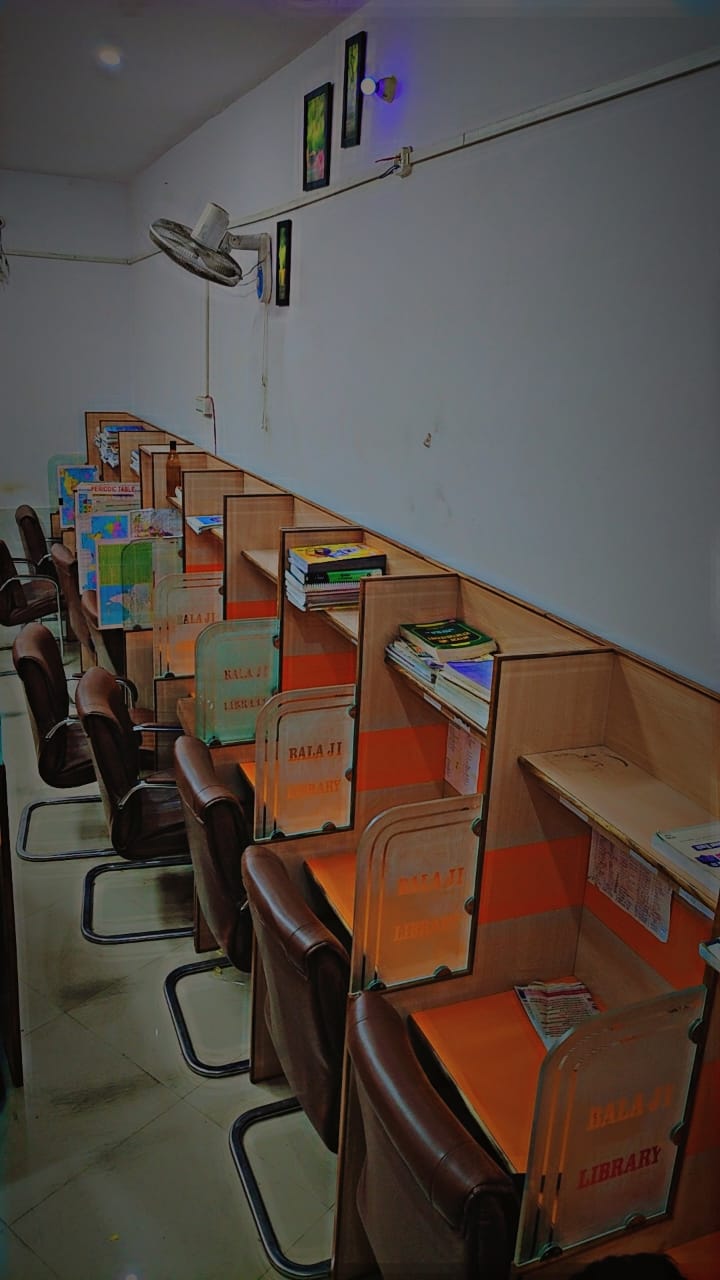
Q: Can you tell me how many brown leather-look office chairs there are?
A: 9